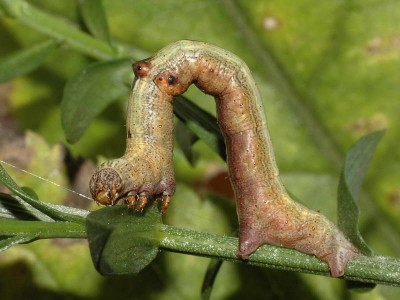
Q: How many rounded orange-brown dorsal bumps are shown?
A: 2